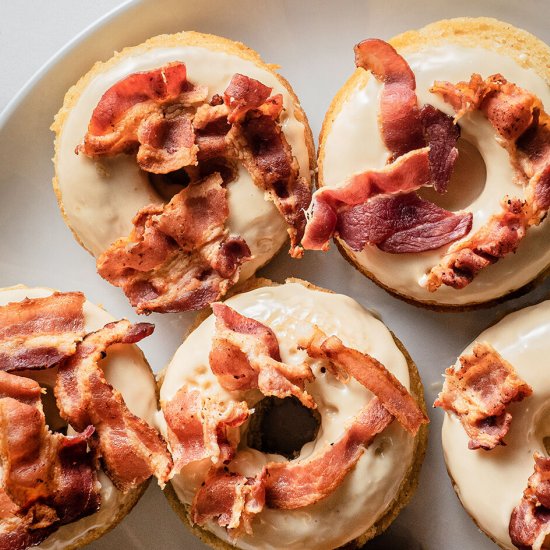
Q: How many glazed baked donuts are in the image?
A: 5